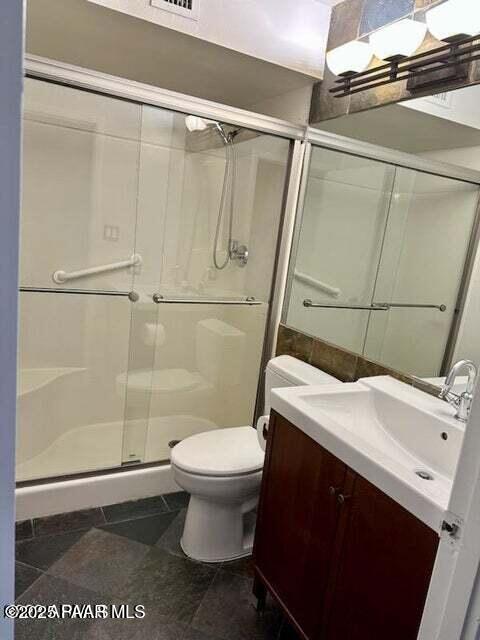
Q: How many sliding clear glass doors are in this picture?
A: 2